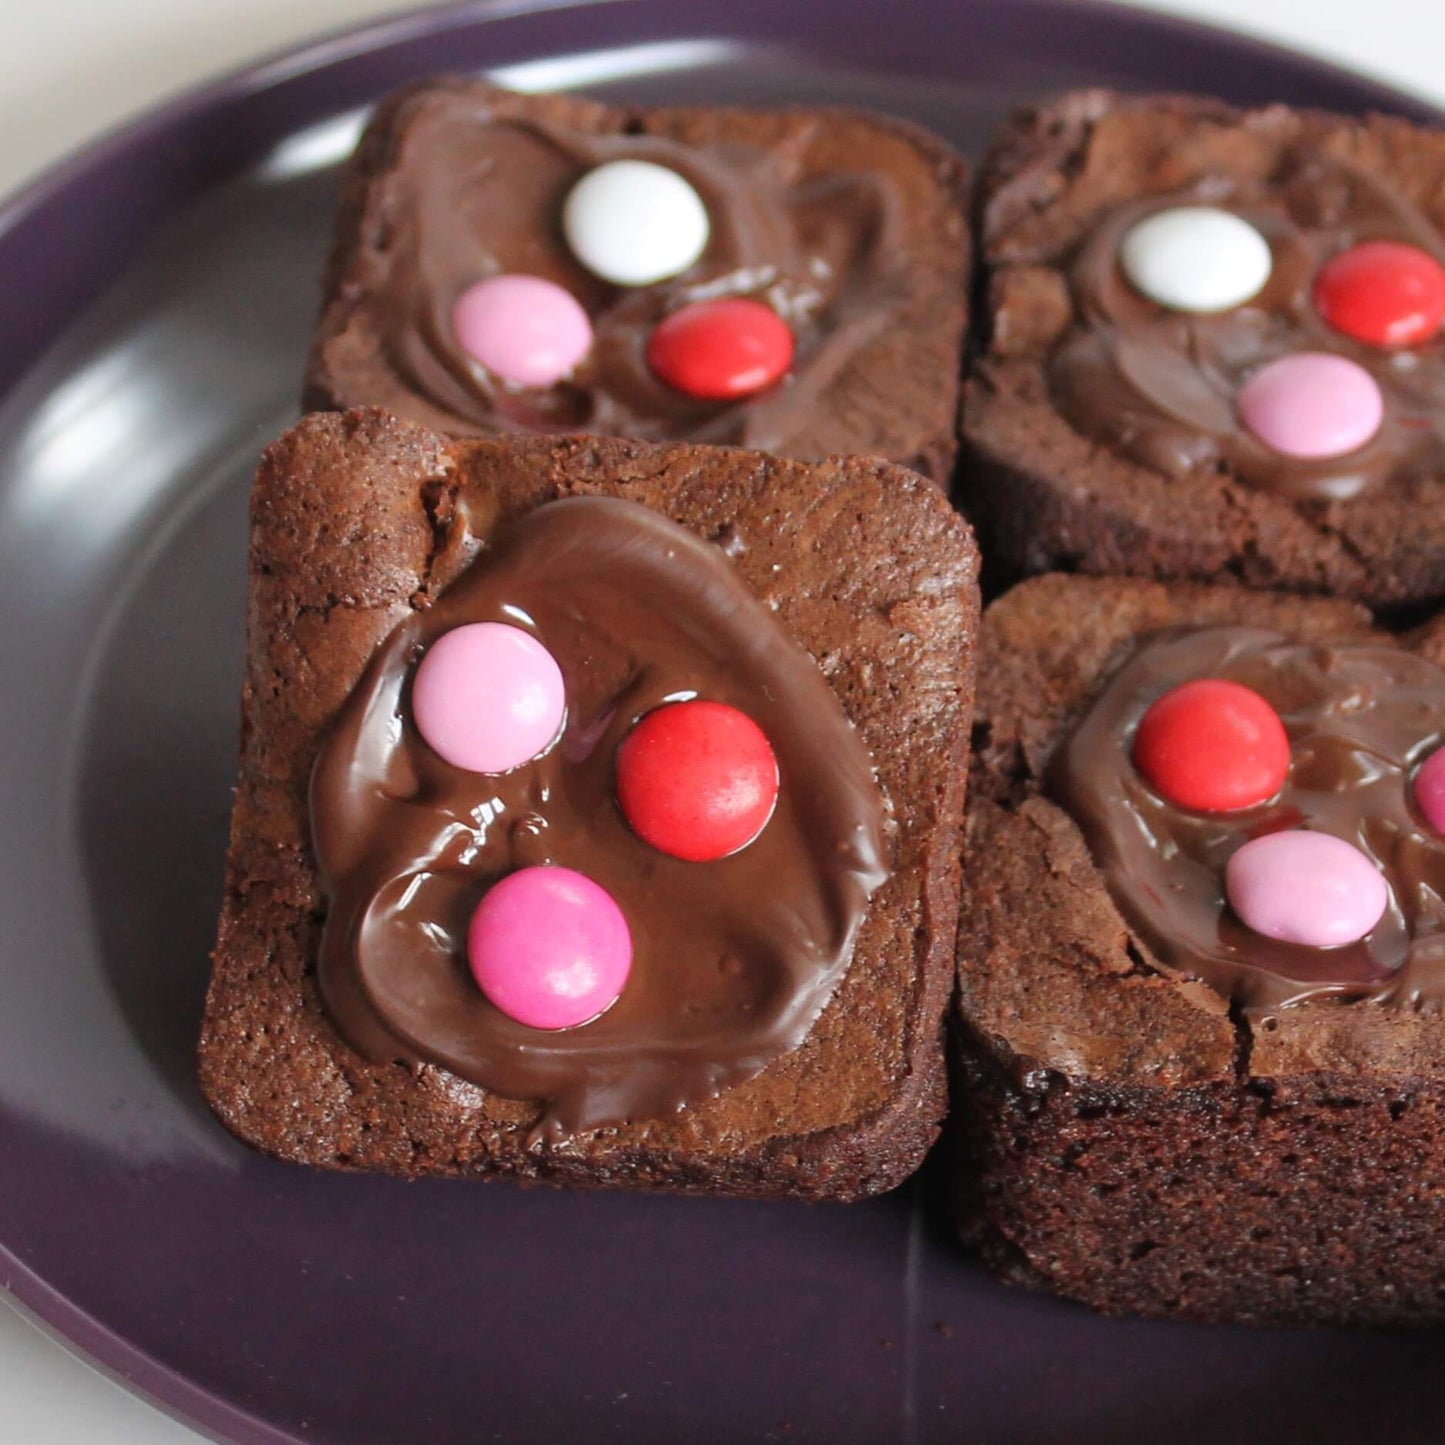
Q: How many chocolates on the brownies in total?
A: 12